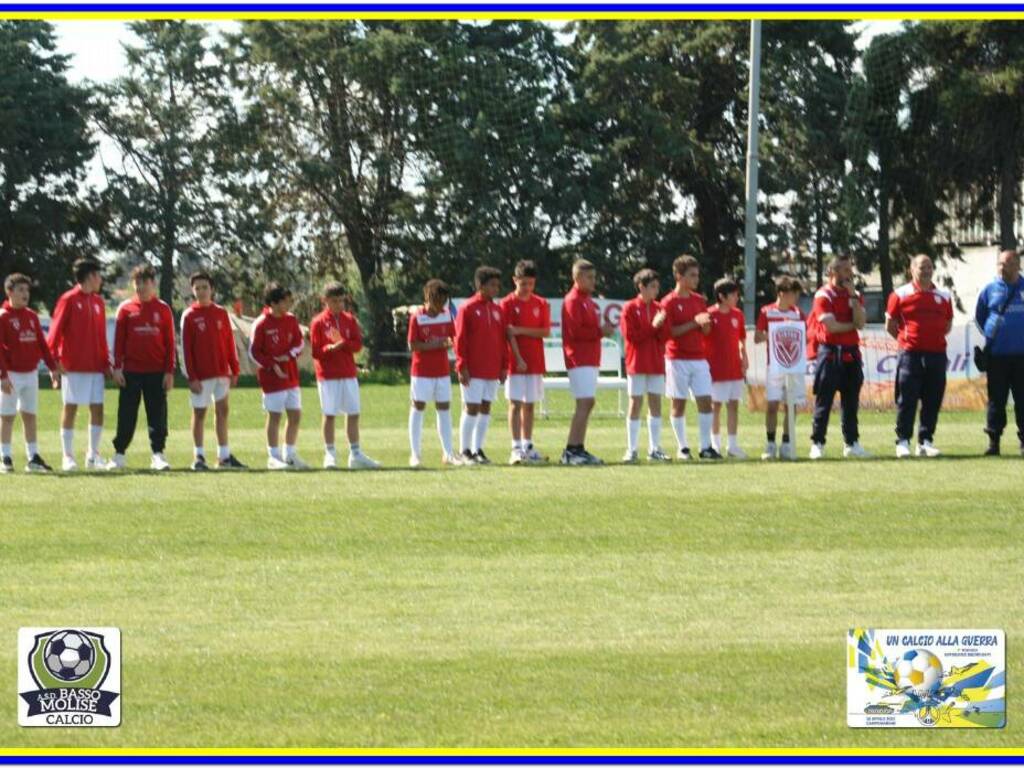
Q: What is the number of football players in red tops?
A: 14